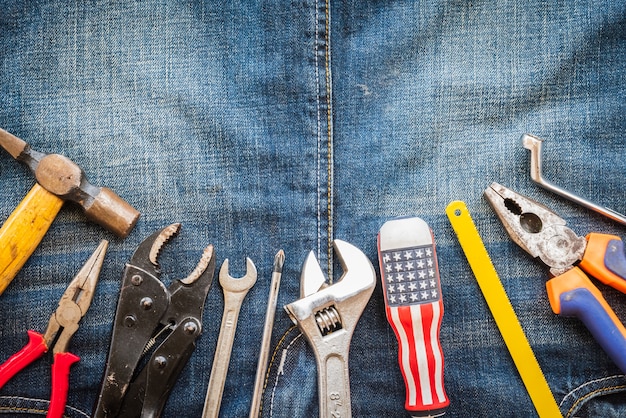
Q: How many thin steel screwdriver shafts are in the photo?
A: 1